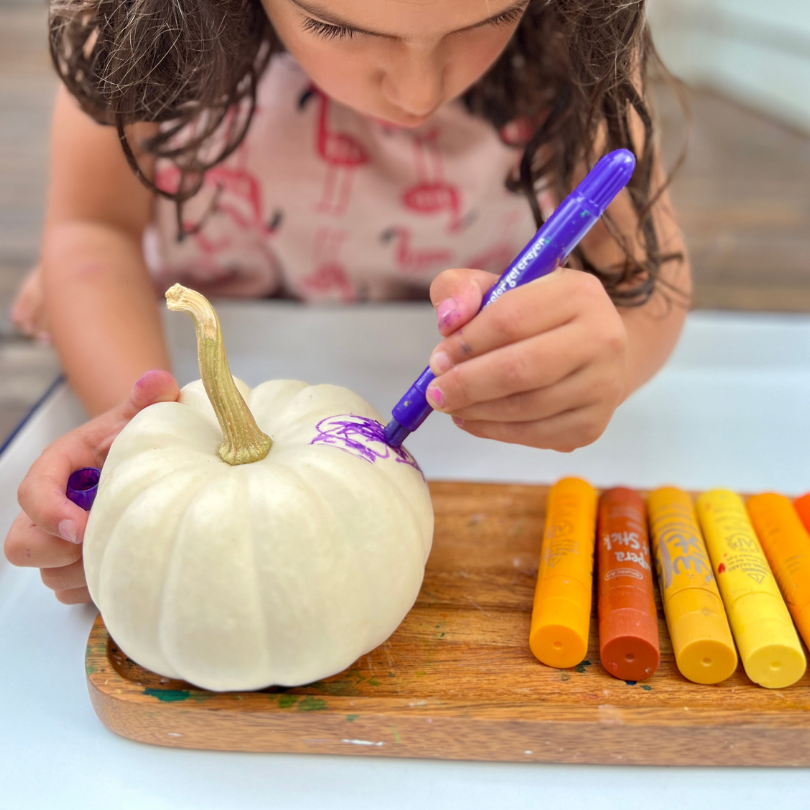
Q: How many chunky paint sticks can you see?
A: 6